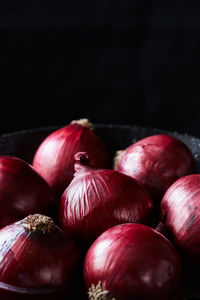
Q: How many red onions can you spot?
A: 7